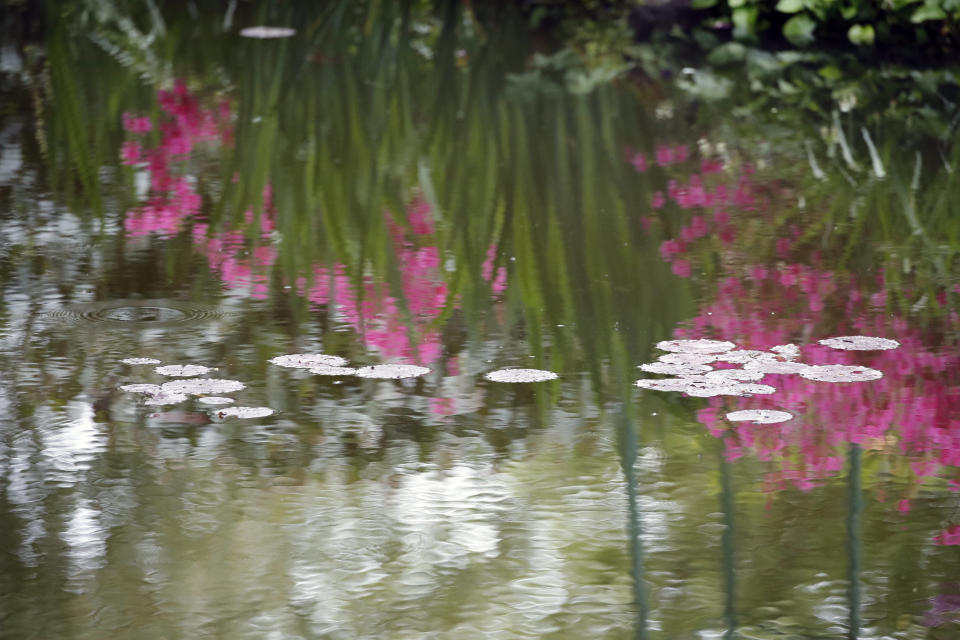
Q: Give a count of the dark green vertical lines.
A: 3